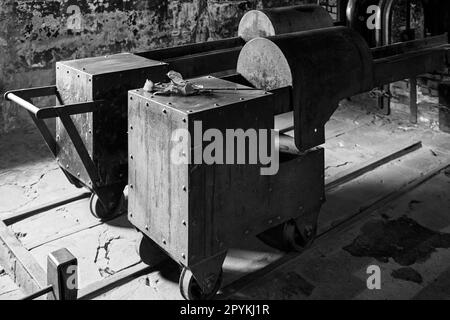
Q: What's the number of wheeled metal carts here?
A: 2